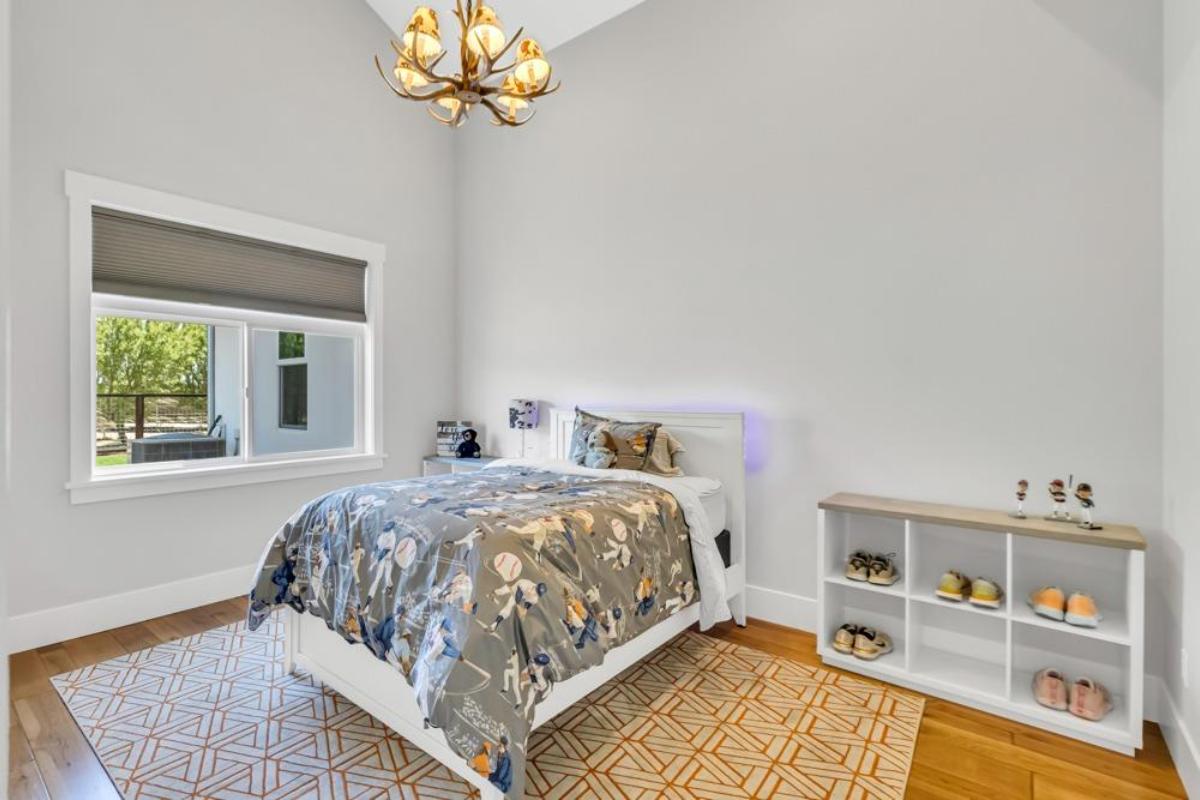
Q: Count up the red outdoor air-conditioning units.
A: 0